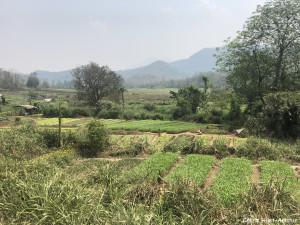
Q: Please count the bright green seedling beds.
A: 4